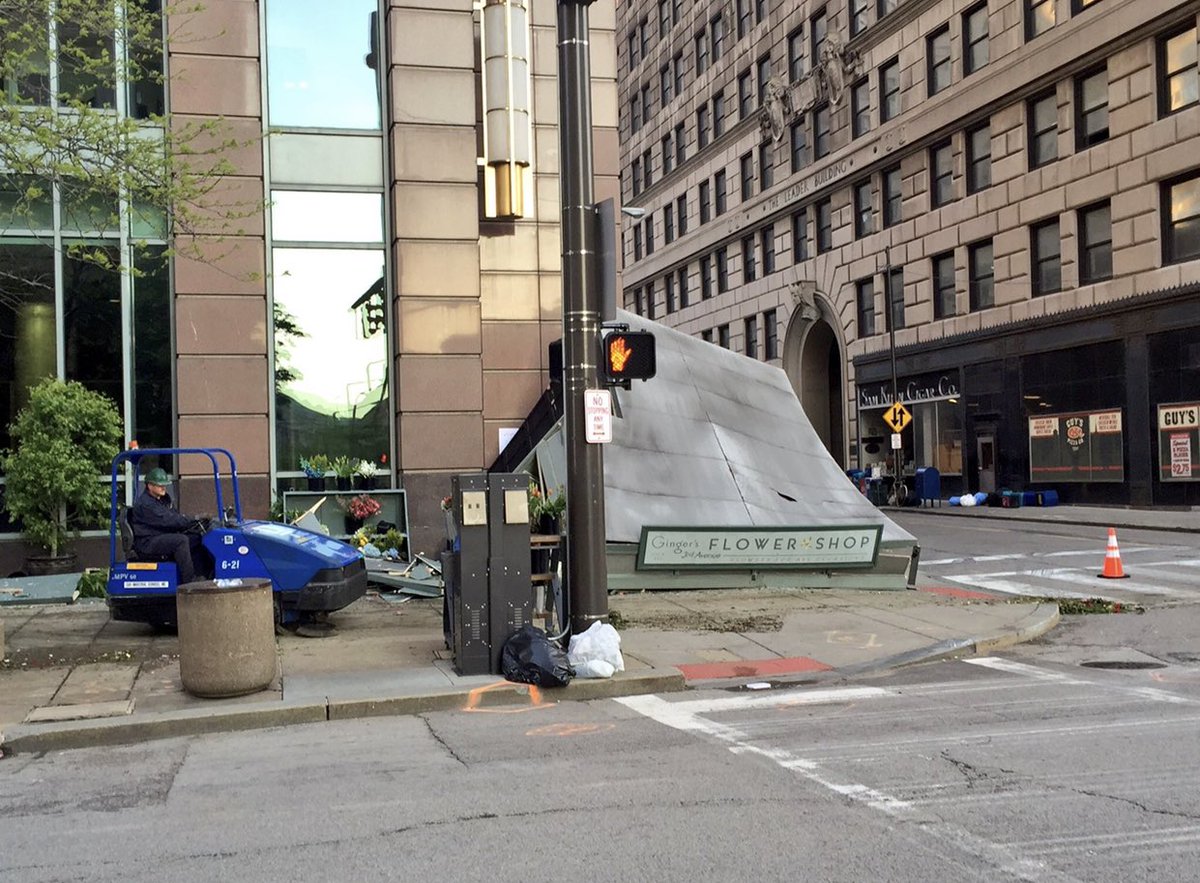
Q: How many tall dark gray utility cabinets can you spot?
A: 2